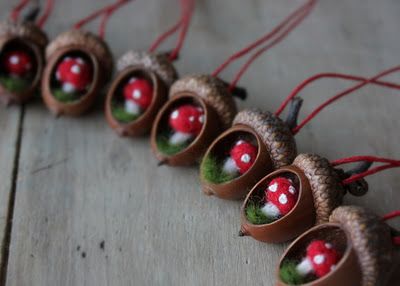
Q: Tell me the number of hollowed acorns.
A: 7